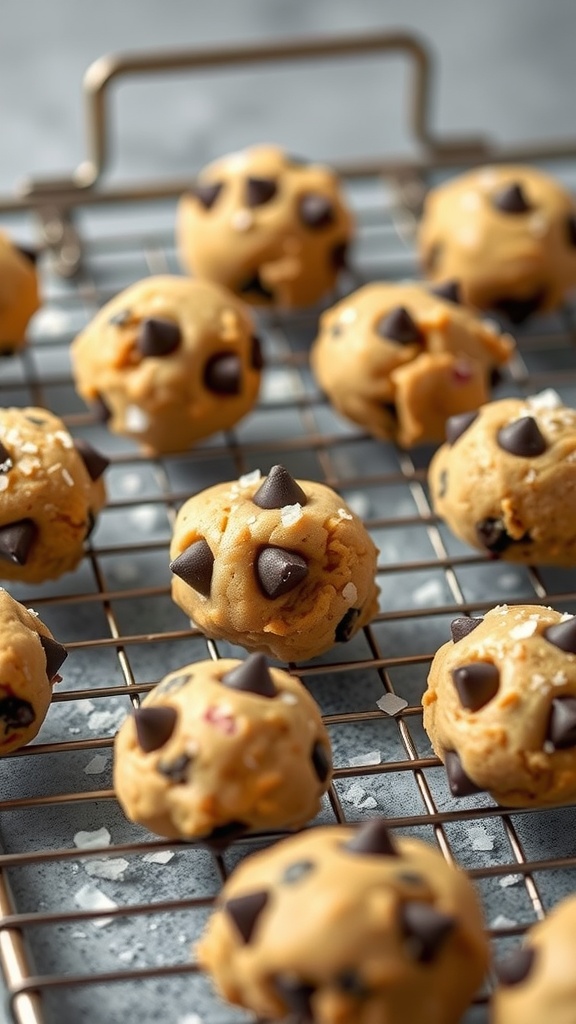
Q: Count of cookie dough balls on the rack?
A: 13